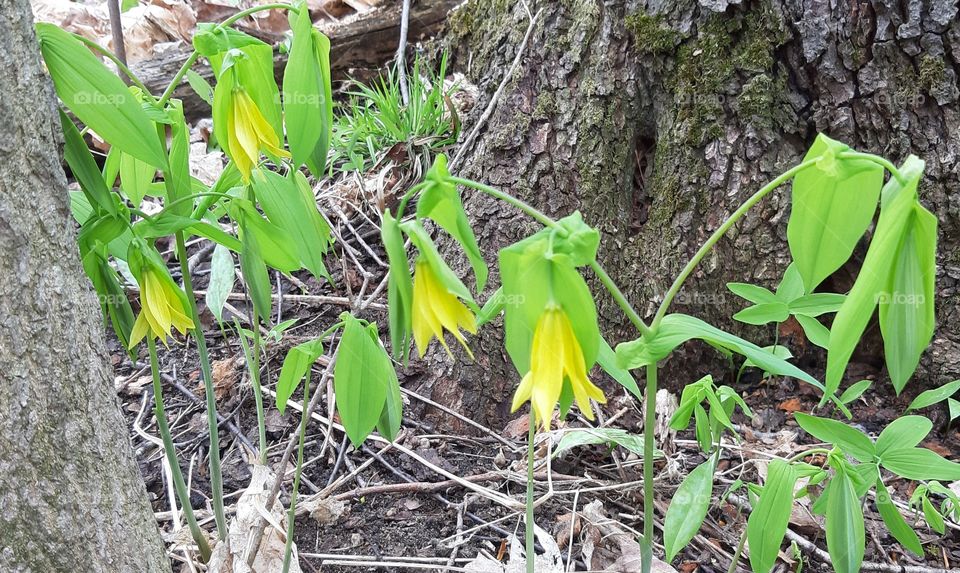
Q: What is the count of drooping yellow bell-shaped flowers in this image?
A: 4